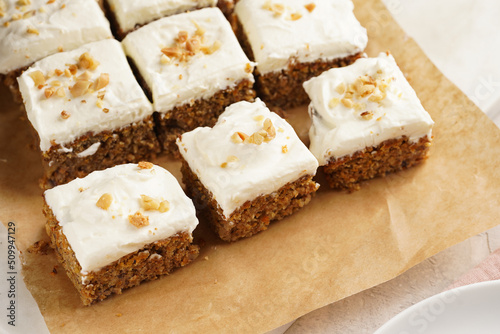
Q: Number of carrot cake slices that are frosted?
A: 8